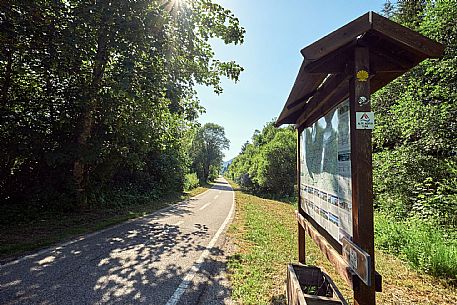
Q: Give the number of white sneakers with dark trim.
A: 0